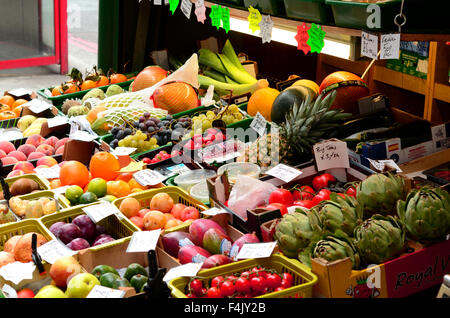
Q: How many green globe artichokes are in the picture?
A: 6